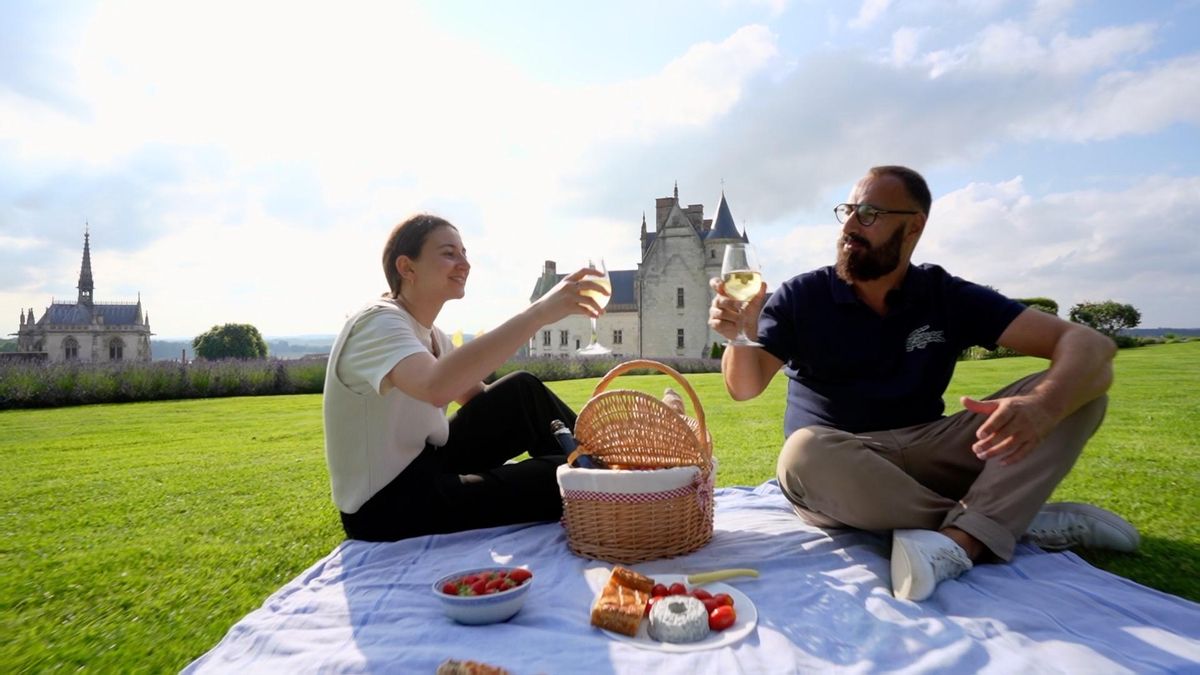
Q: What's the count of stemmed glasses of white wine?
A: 2